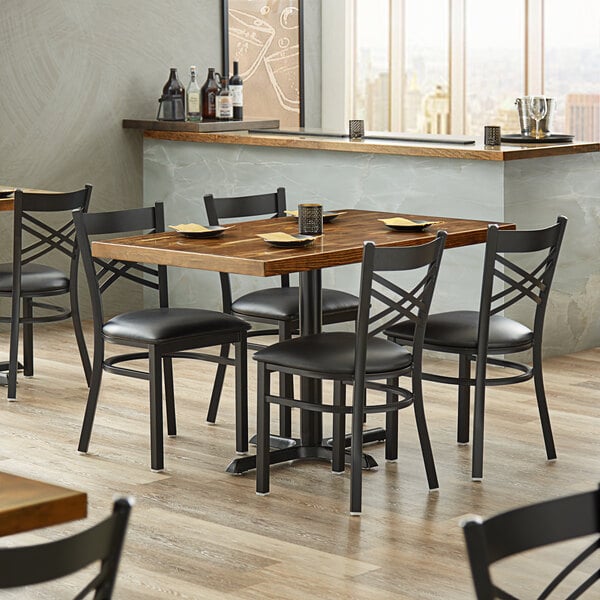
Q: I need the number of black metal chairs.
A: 7